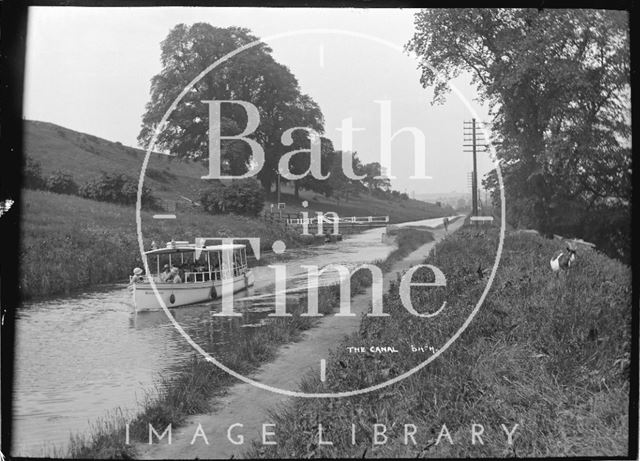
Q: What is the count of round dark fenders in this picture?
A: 2